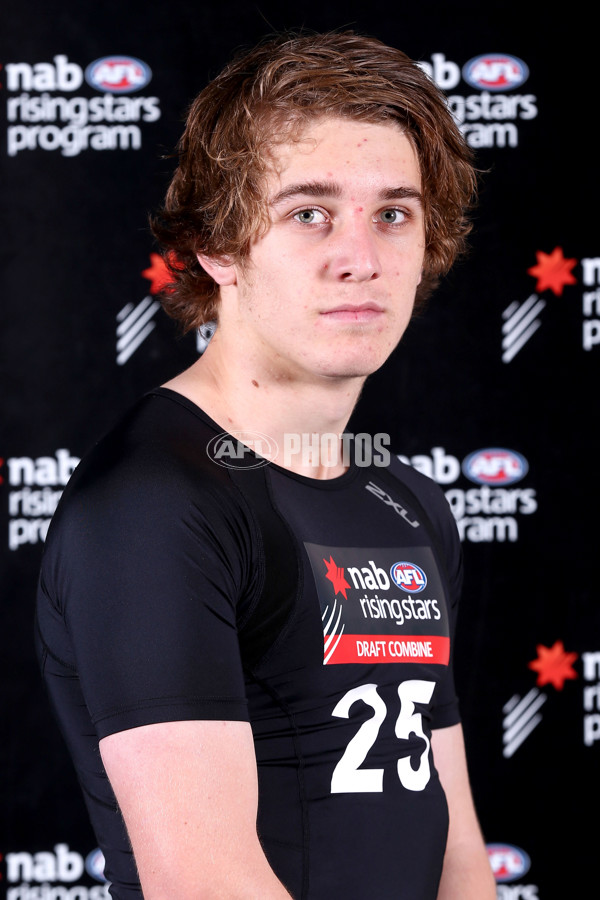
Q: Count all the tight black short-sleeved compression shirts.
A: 1